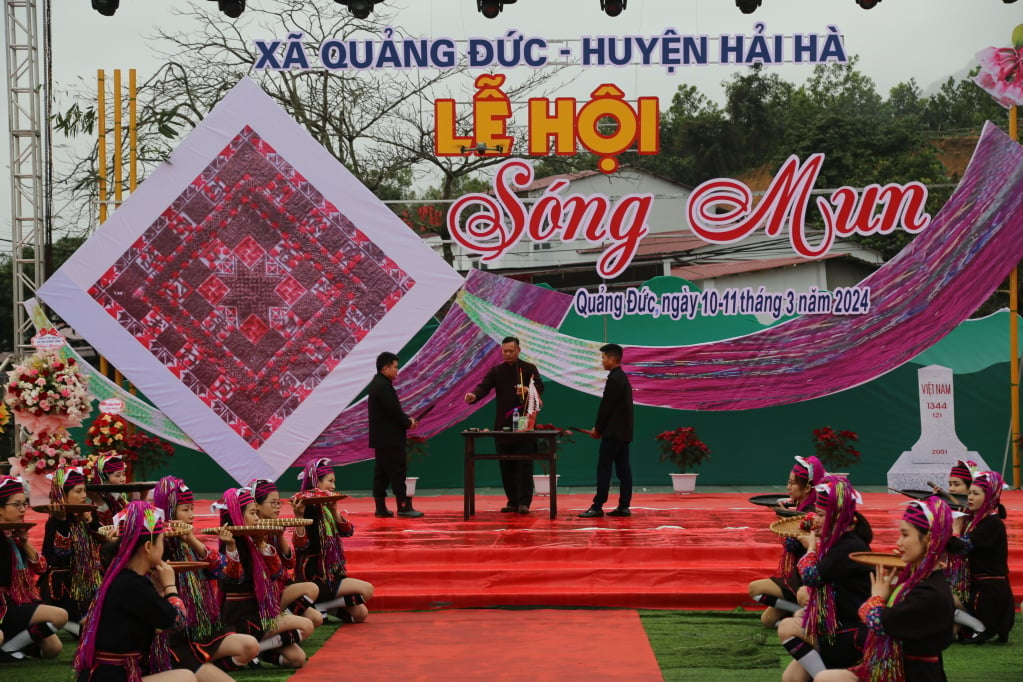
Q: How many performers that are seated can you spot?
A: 13